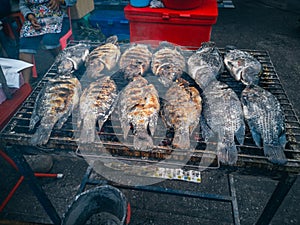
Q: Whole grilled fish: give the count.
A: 12